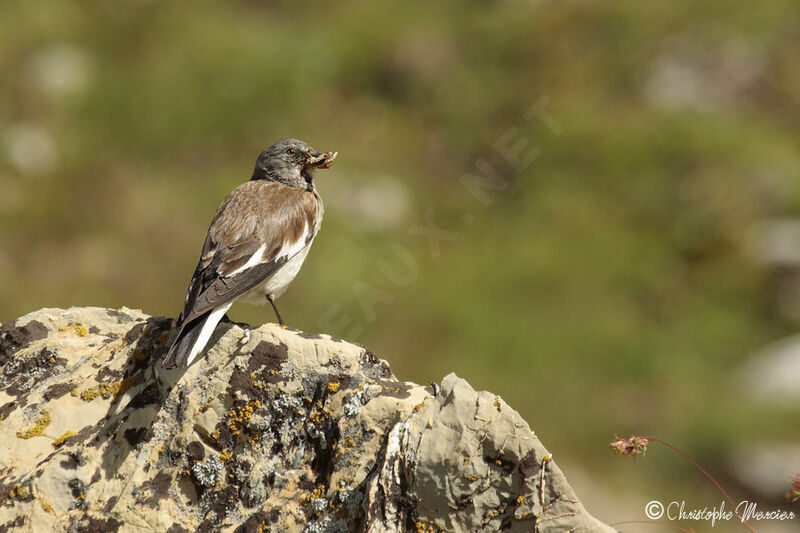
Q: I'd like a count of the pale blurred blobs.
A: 7